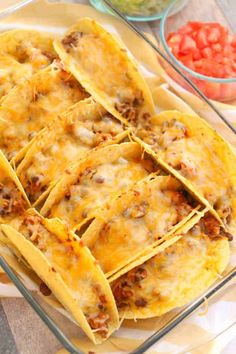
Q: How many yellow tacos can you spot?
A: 10